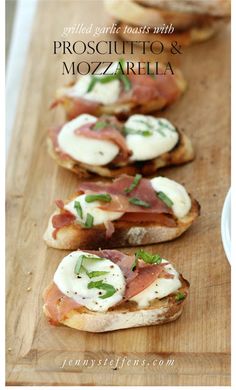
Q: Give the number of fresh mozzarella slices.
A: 7